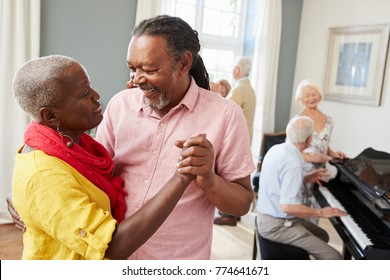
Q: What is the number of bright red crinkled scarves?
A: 1